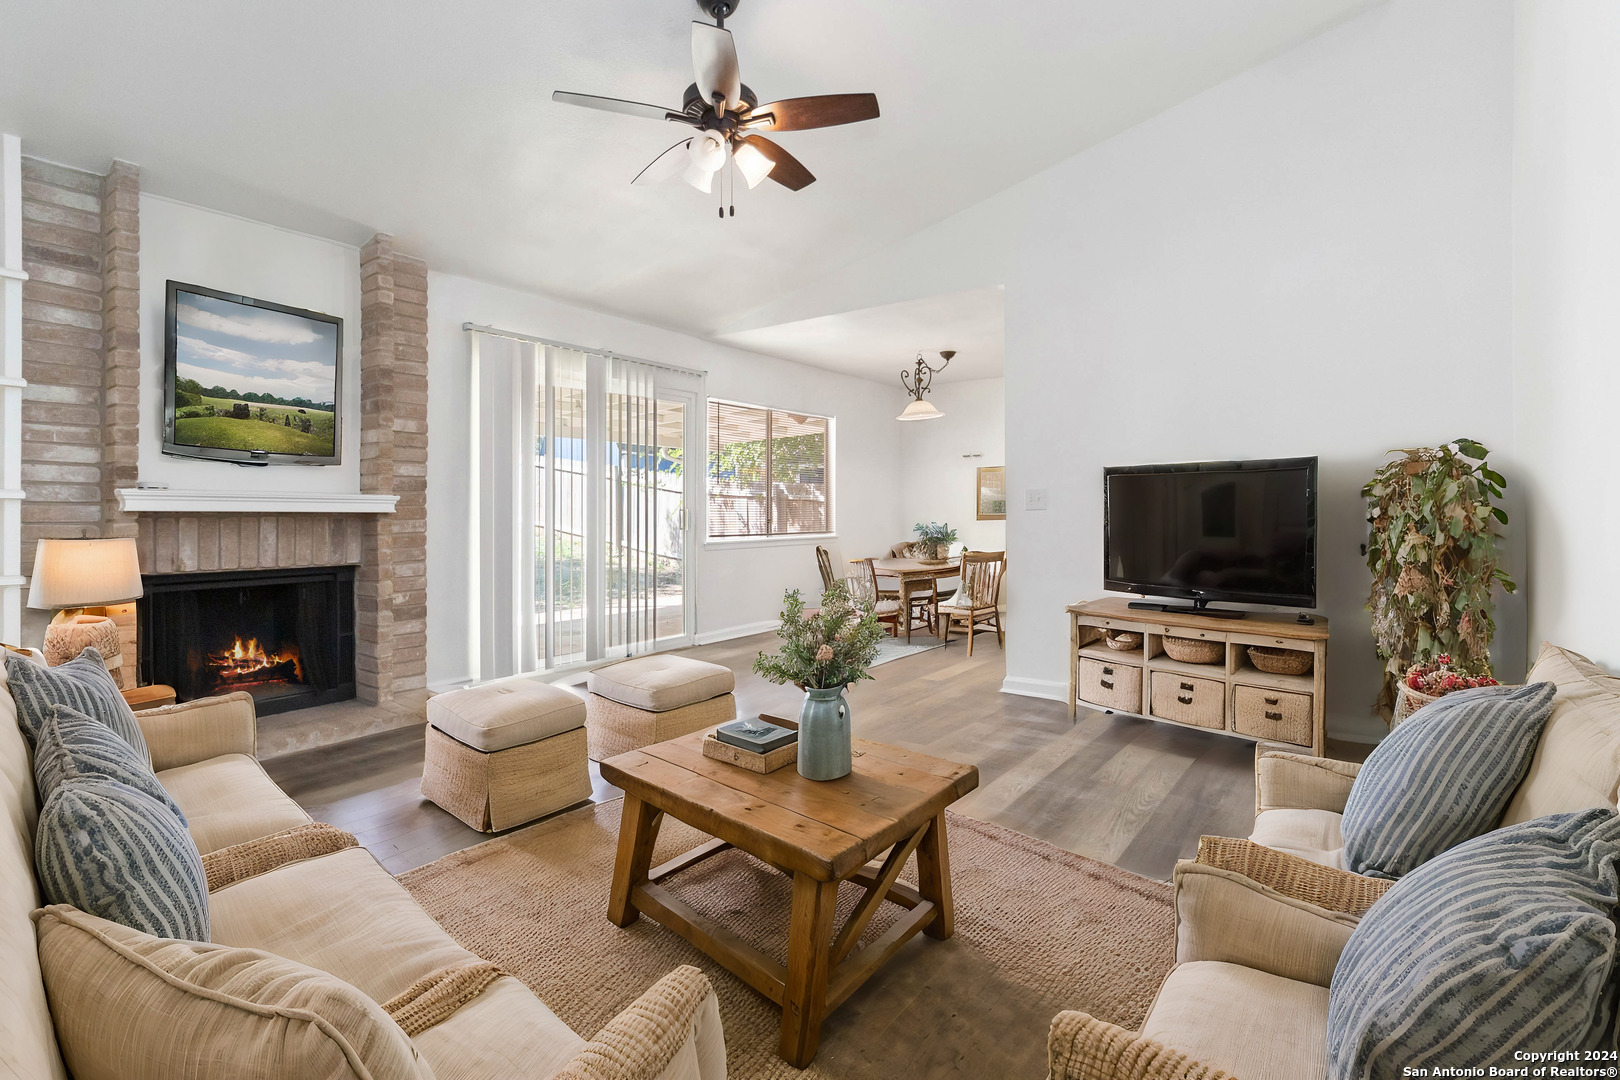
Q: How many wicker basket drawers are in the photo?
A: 3